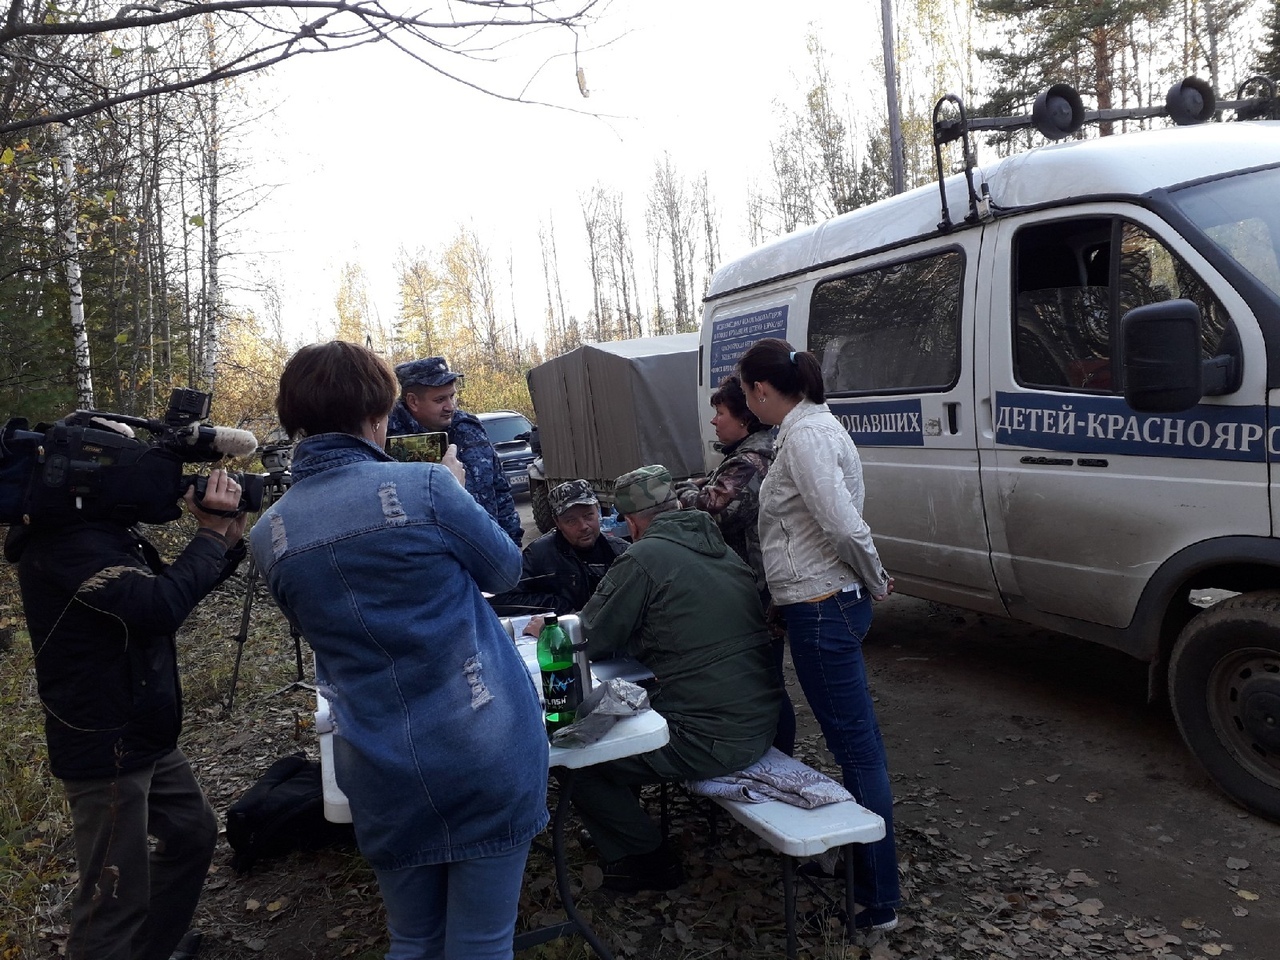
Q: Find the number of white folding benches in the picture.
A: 1